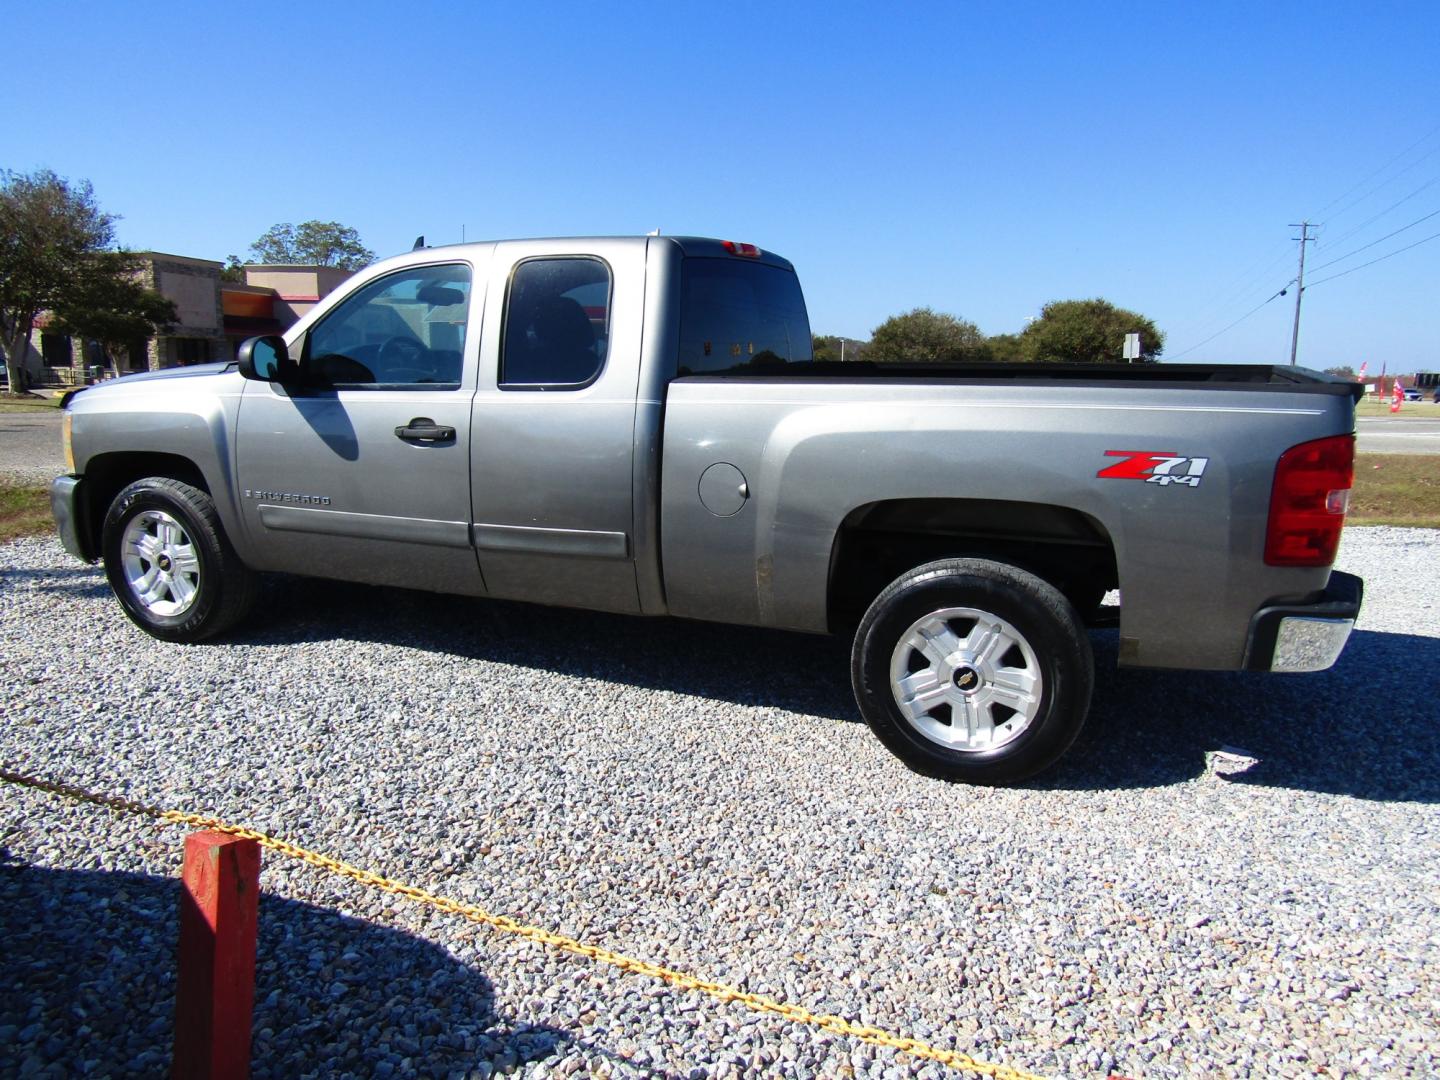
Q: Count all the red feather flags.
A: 3